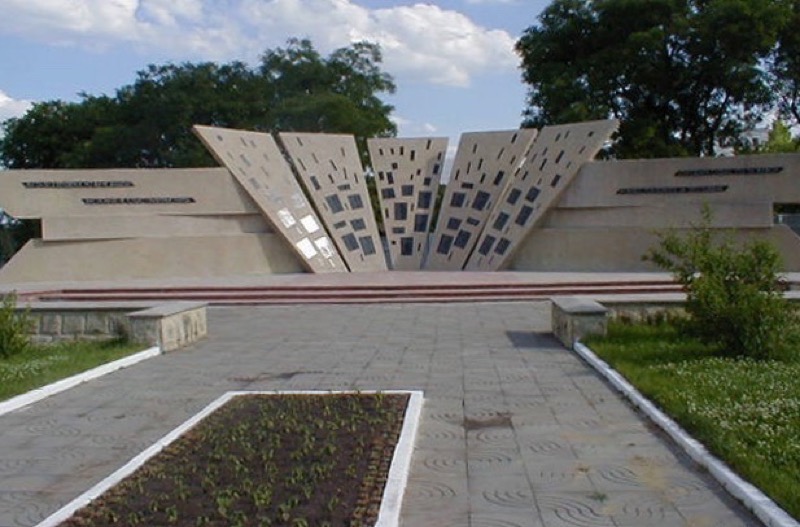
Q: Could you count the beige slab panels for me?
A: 5